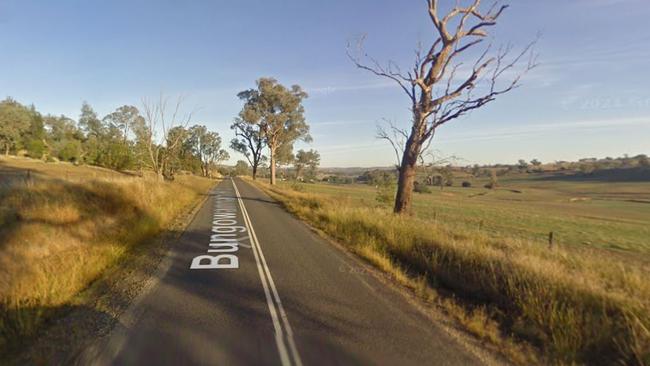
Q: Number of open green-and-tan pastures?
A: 1